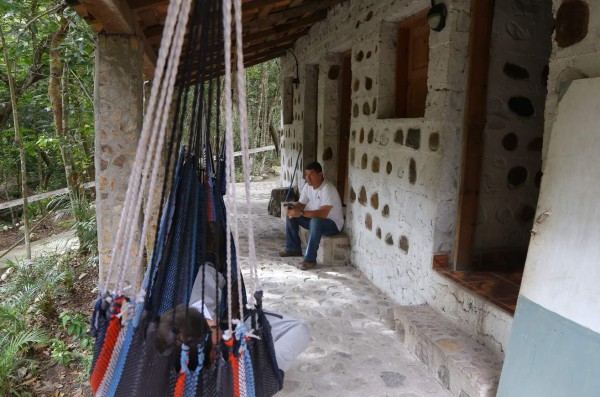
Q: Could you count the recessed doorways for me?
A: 3